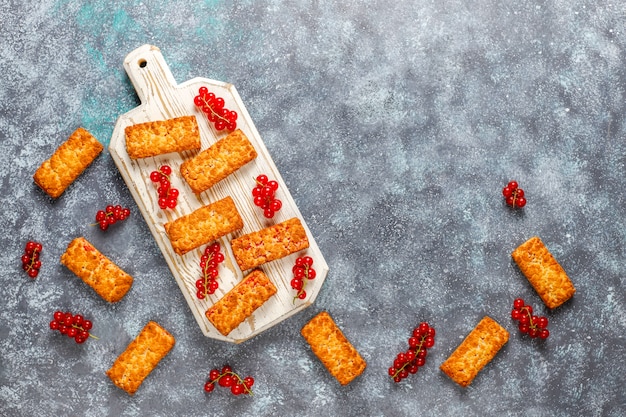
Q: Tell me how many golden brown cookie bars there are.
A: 11